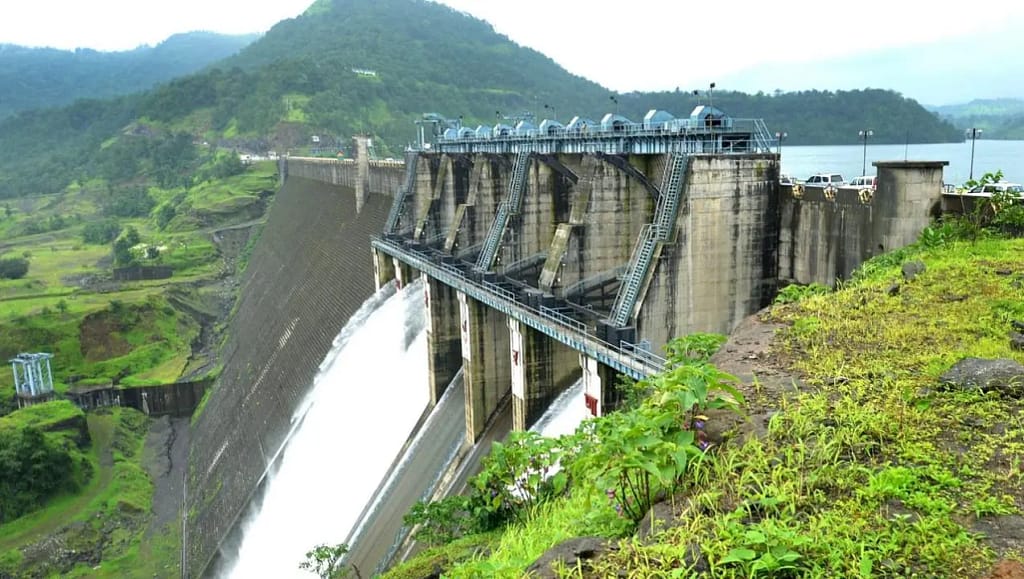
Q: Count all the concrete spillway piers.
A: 6